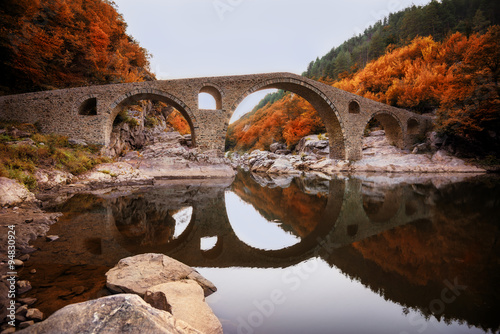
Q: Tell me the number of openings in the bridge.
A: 7